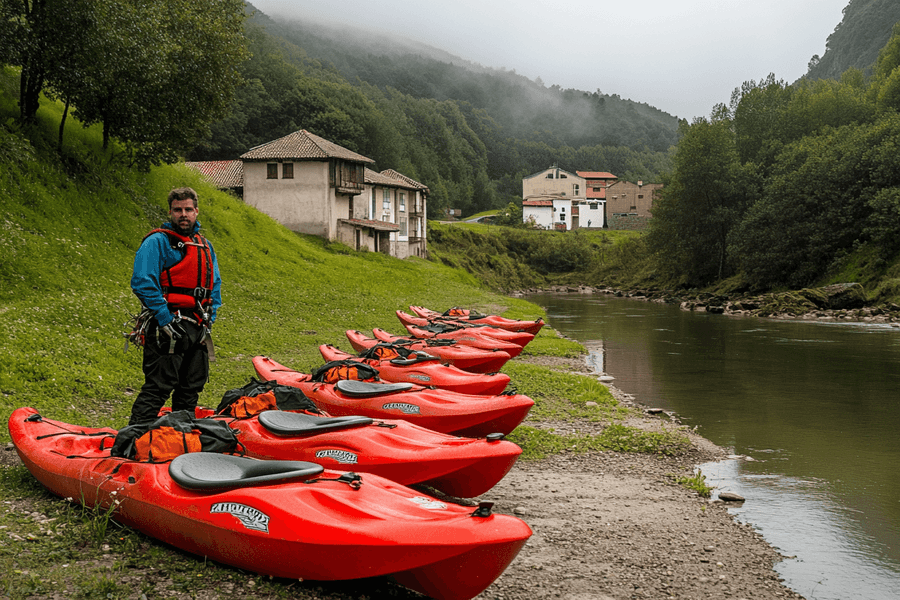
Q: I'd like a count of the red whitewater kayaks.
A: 8